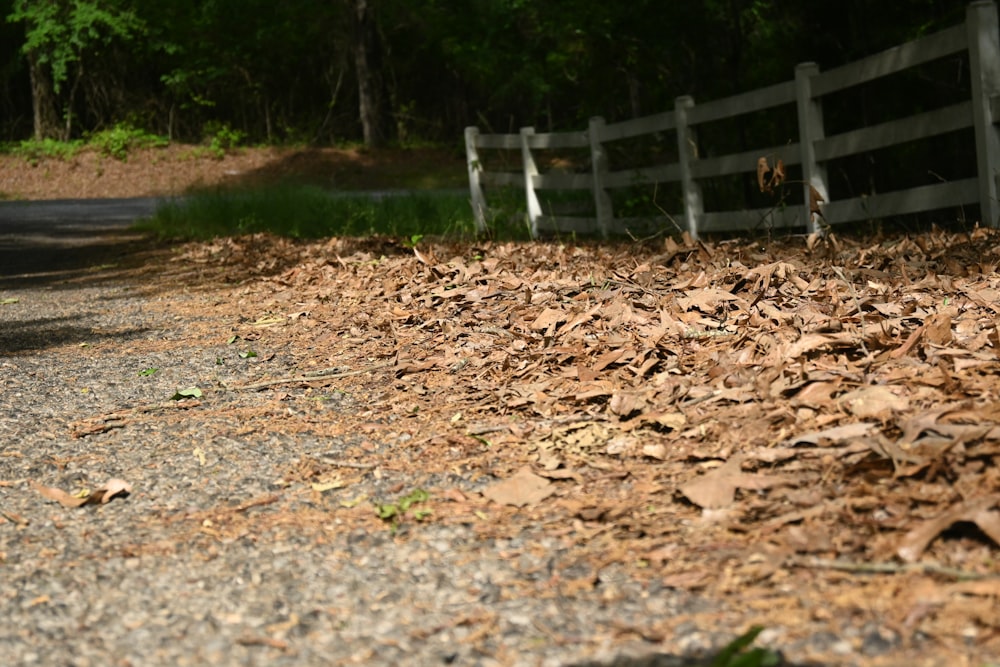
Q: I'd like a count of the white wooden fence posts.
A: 6